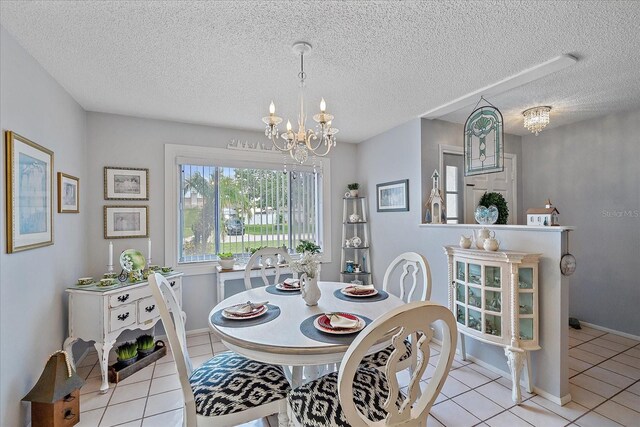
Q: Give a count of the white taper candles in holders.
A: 2